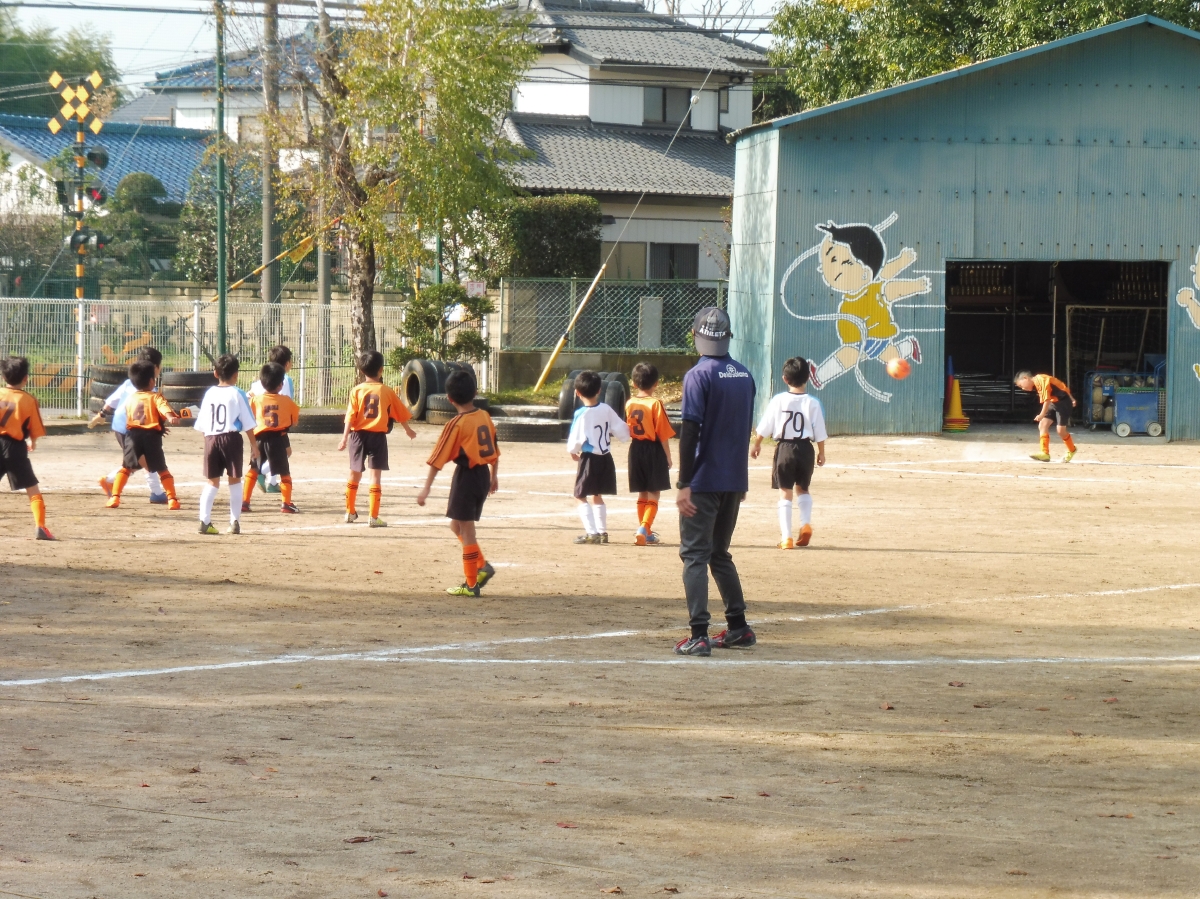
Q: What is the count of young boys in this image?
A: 12